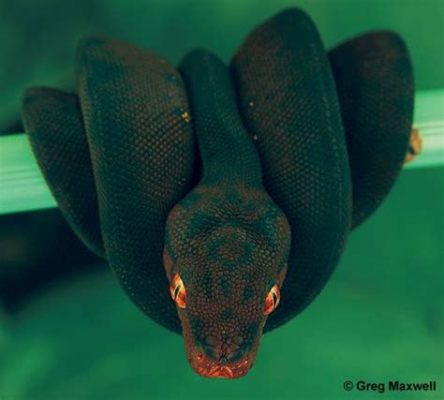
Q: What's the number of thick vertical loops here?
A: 4